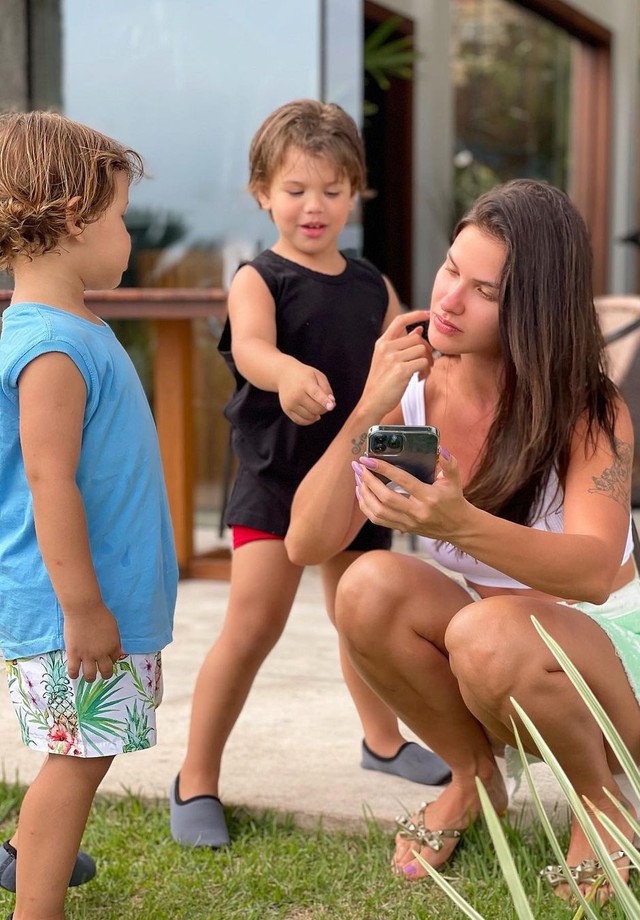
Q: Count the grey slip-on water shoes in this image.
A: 3